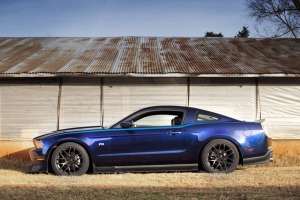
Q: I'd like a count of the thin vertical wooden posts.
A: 4